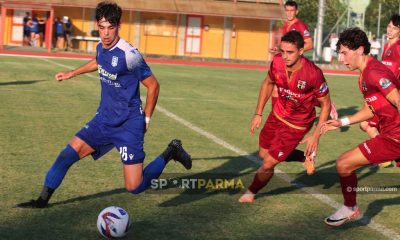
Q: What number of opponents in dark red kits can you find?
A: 4